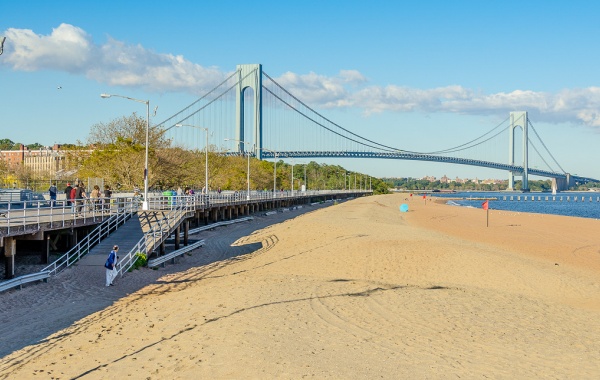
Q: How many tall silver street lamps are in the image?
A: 12